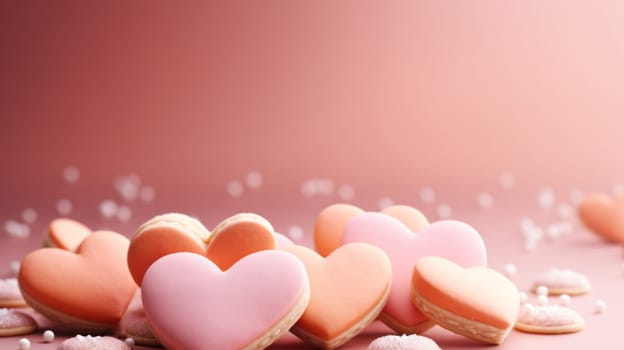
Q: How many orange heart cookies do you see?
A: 7